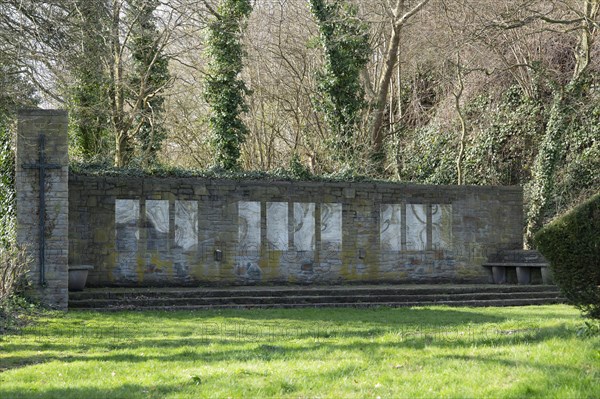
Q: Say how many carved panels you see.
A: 10